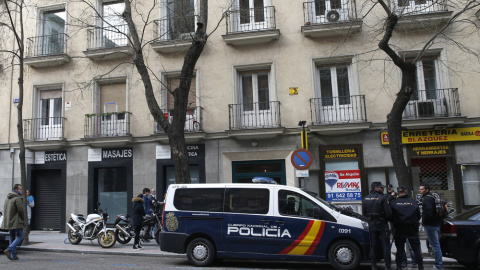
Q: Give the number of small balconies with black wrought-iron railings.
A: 12